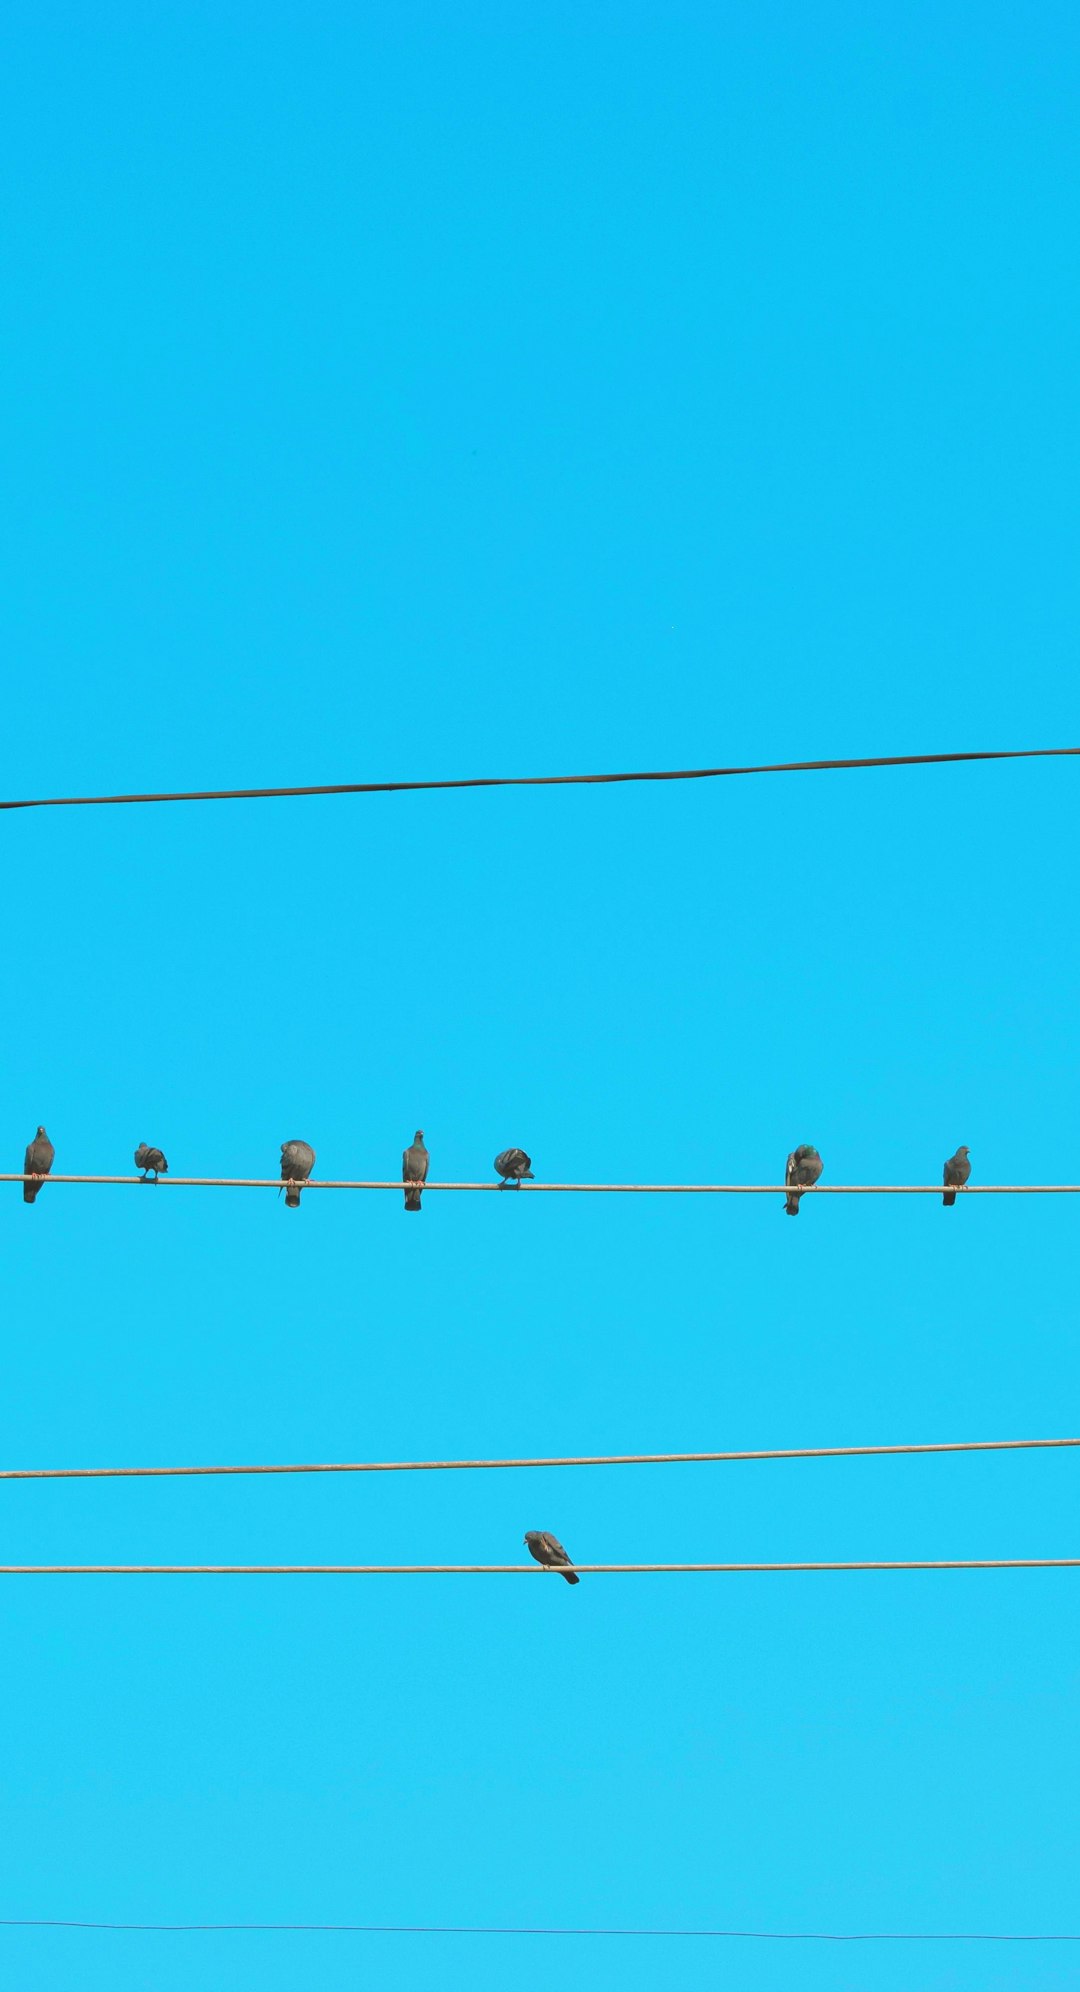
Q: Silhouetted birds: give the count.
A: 8